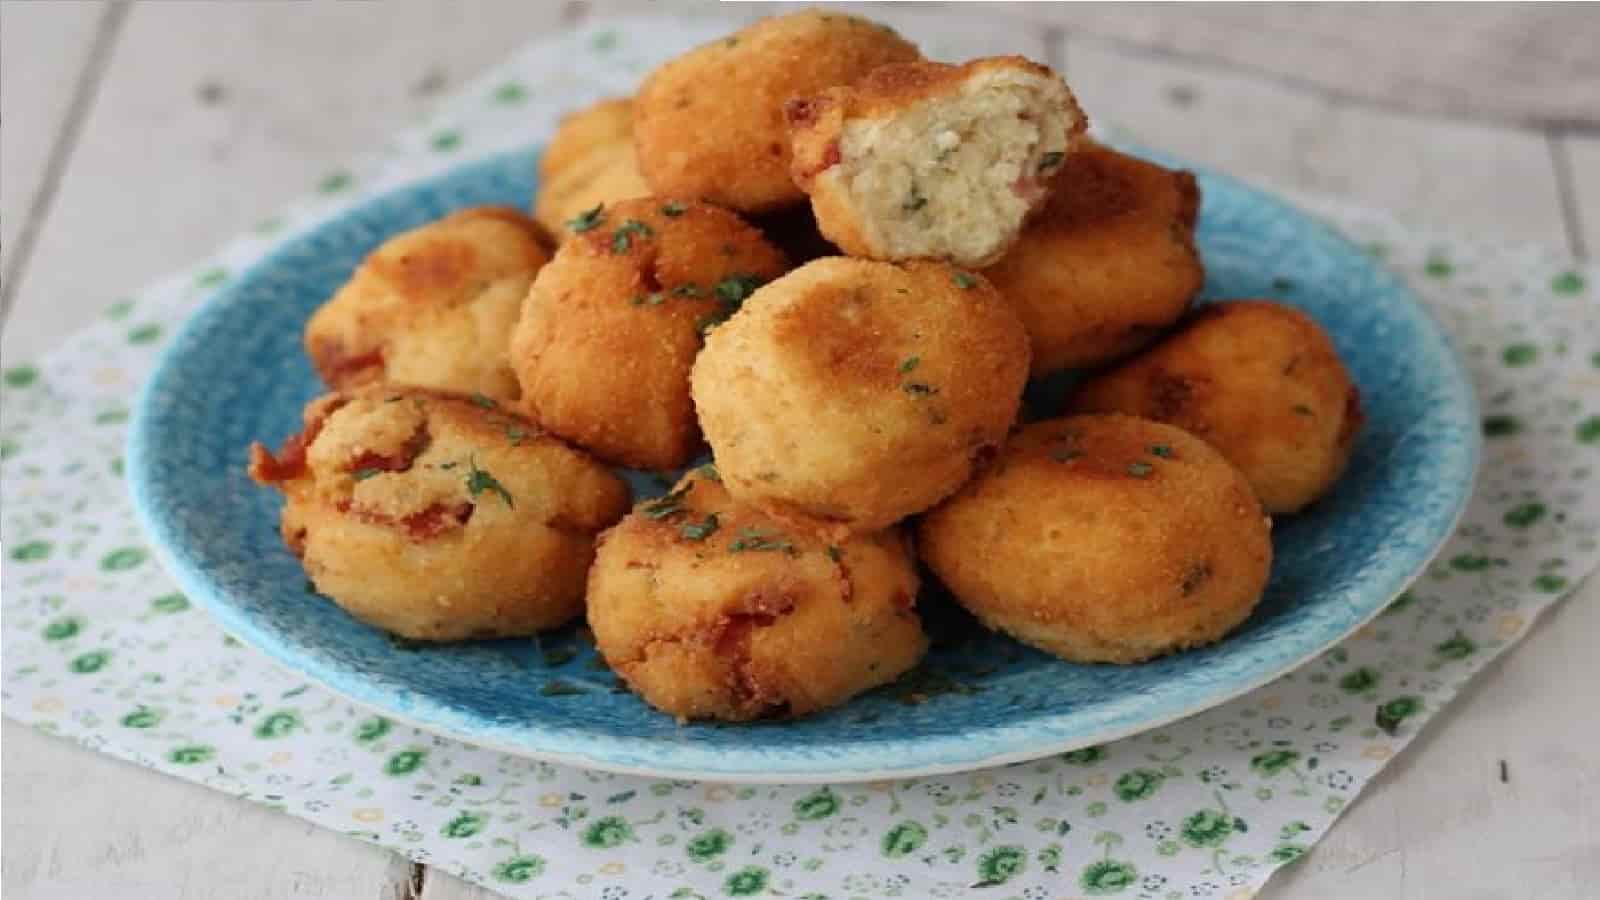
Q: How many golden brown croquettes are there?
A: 11